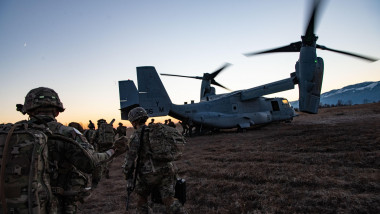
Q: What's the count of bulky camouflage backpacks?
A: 3